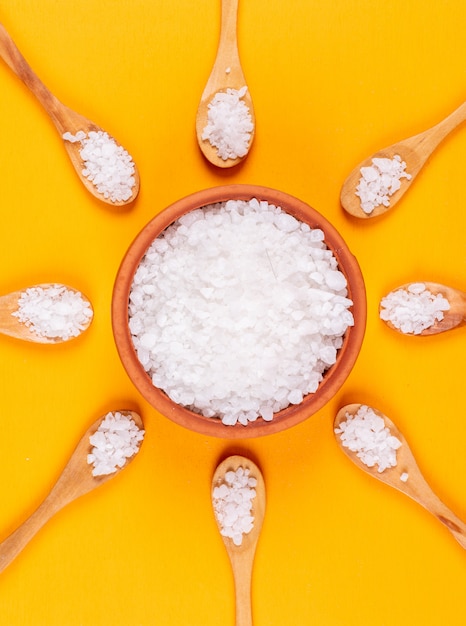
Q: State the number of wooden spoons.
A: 8